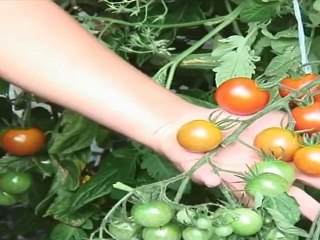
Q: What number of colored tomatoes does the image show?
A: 7